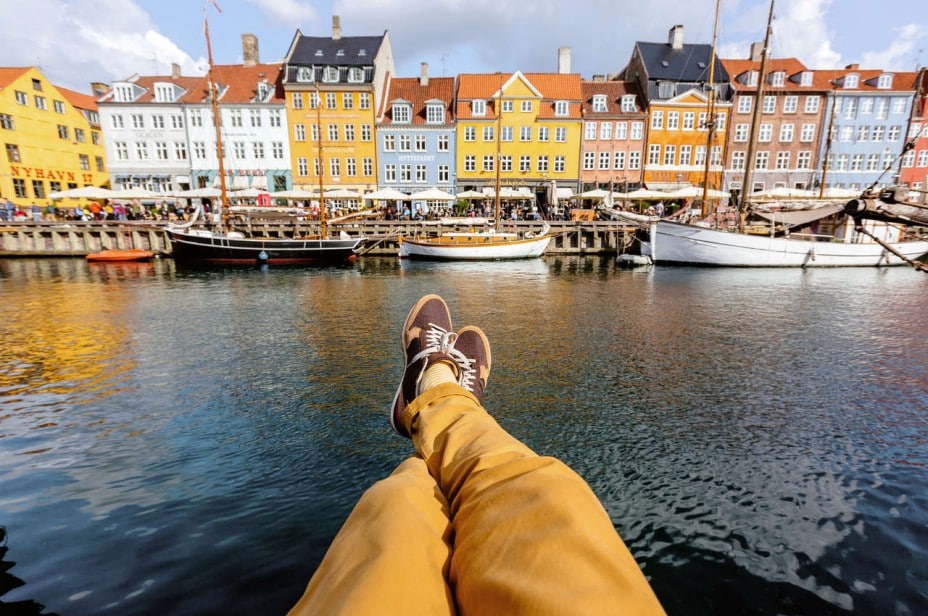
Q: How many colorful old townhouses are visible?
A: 11